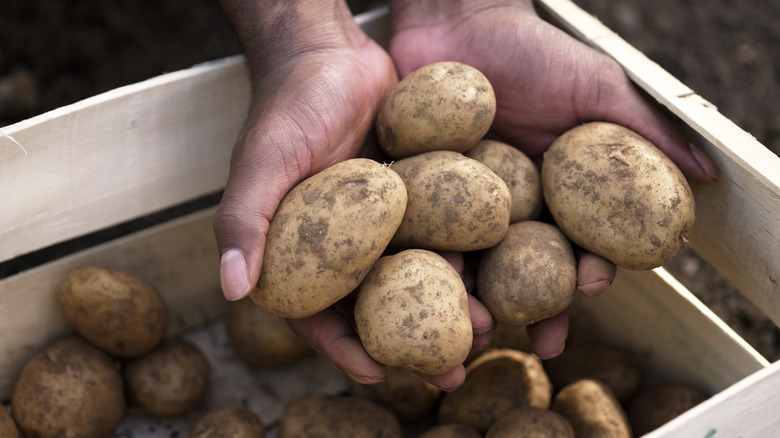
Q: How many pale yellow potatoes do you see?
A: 7